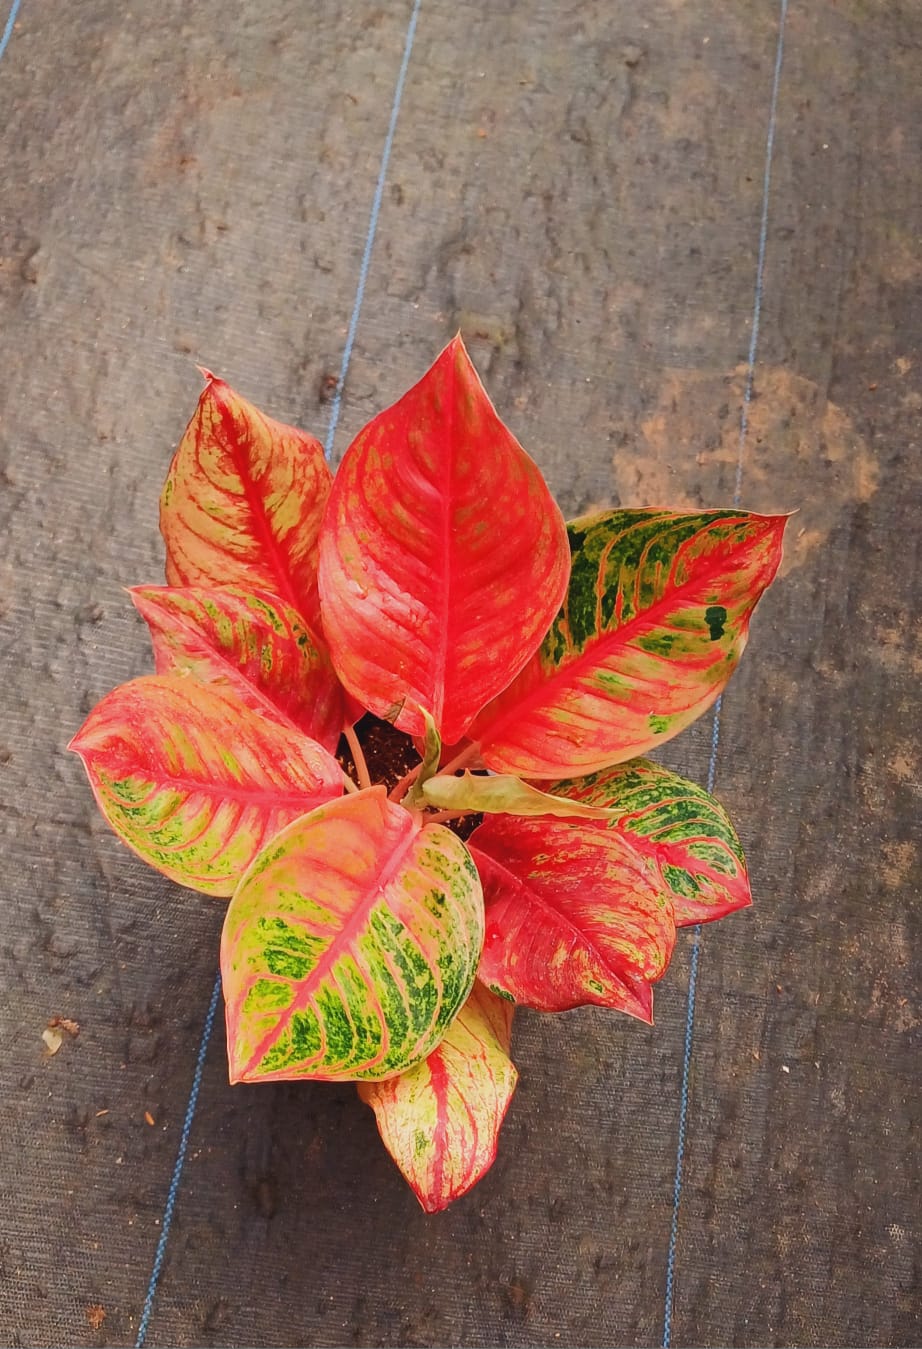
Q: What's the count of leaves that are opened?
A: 9